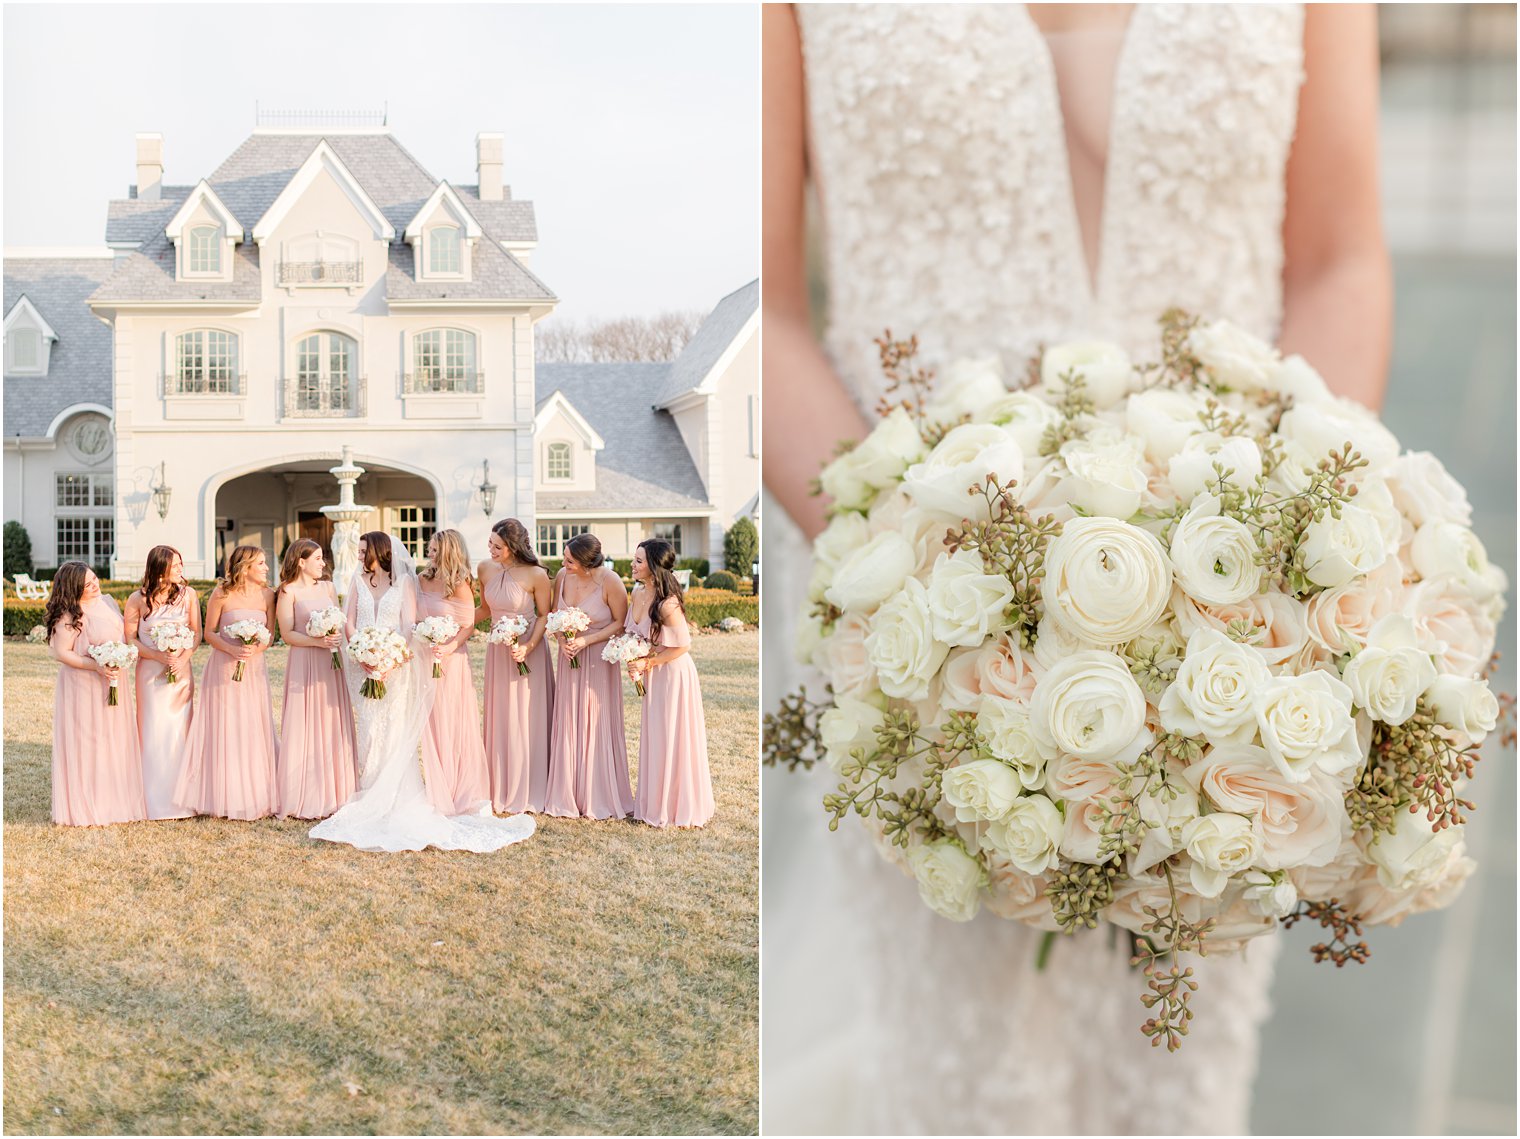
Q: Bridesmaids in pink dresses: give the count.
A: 8